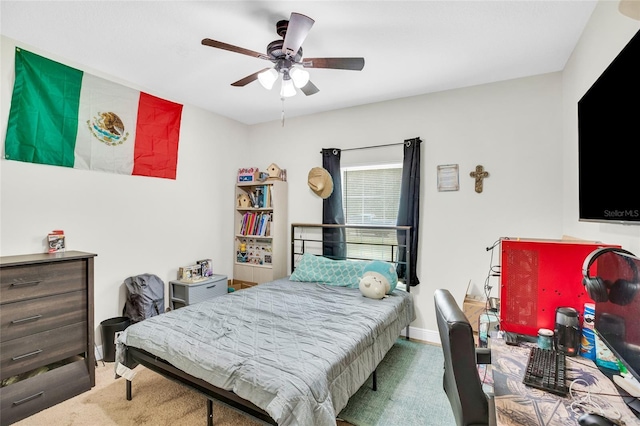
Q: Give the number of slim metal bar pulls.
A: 4